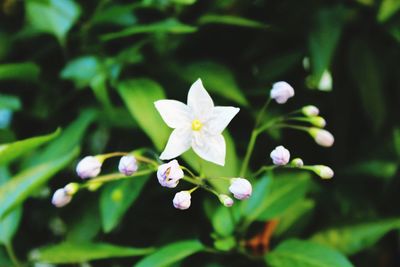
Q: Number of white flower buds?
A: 15